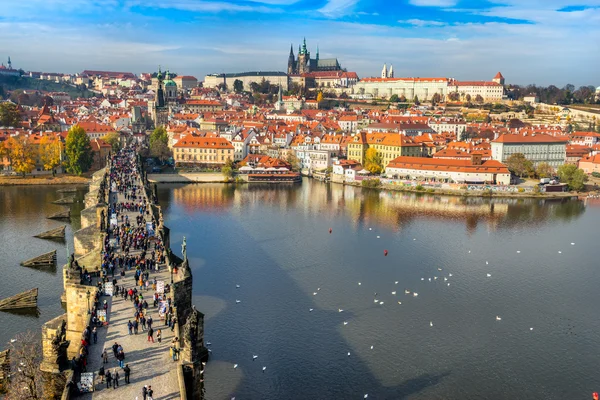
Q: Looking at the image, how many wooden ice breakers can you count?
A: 7